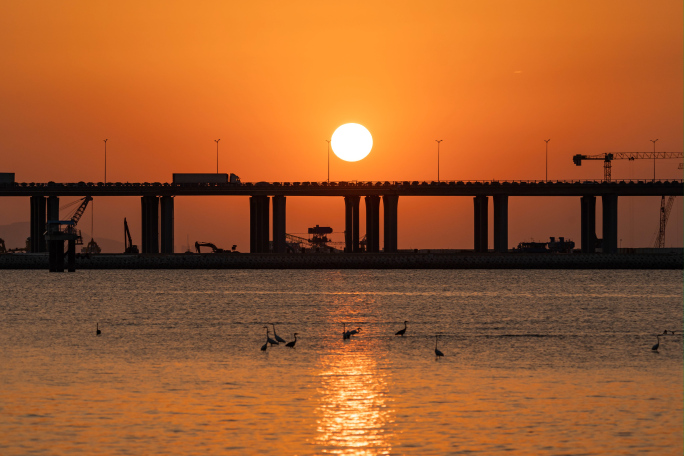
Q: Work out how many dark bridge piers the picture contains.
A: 13